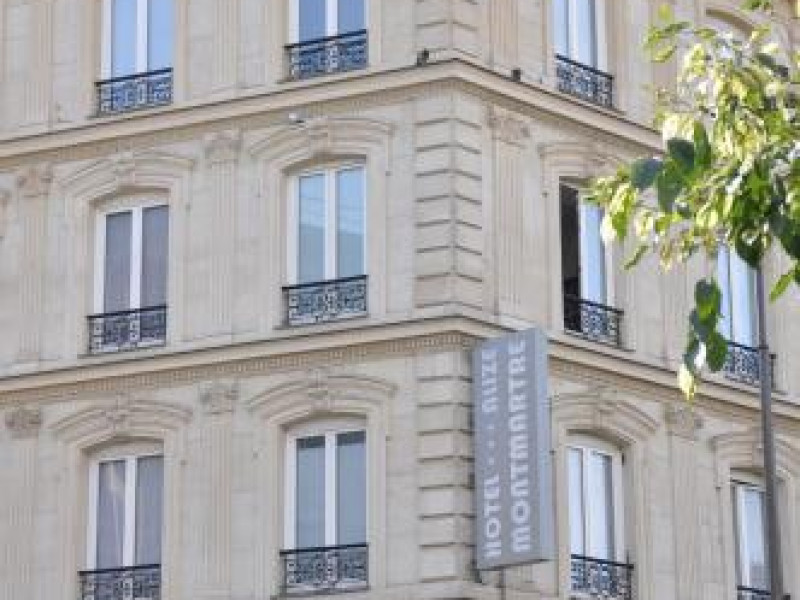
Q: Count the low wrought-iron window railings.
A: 11